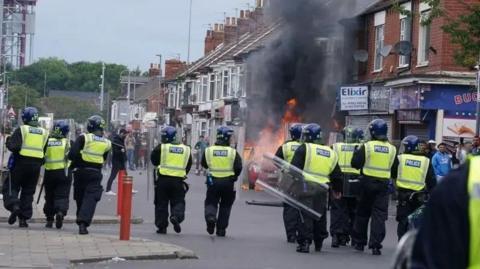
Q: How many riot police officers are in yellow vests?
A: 11